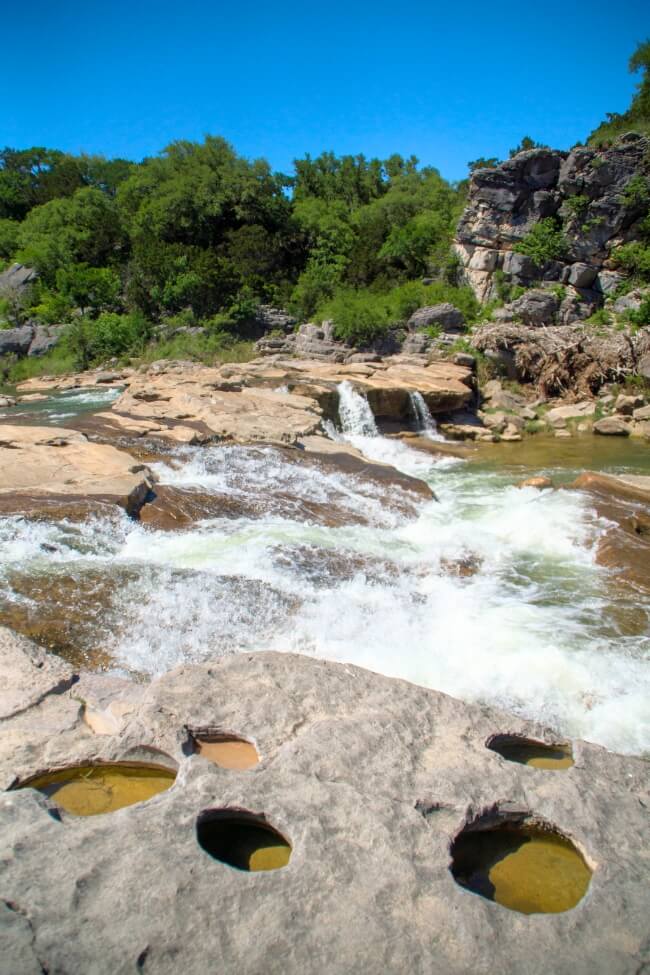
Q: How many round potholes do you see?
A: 5